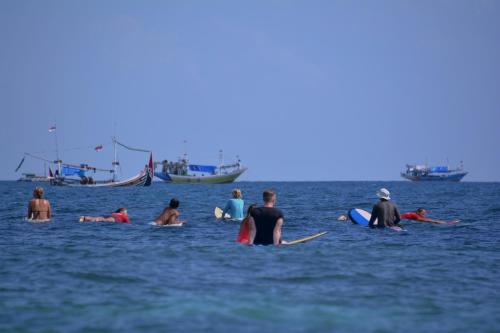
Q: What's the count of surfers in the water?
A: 8